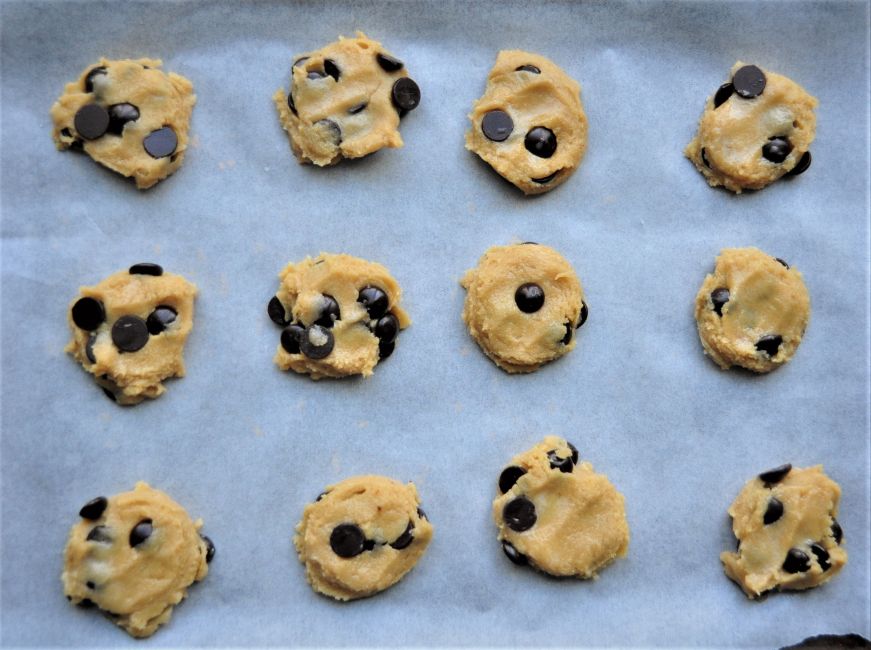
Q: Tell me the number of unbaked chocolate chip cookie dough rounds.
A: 12